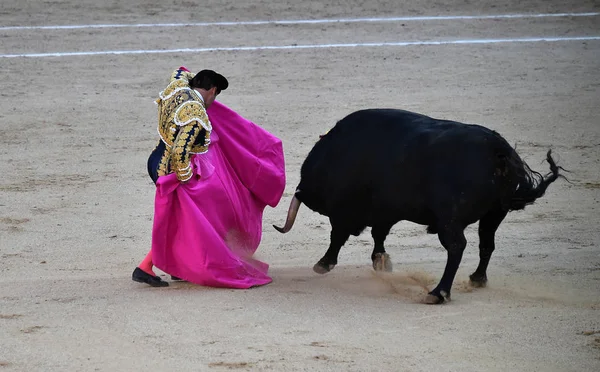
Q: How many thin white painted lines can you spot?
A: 2